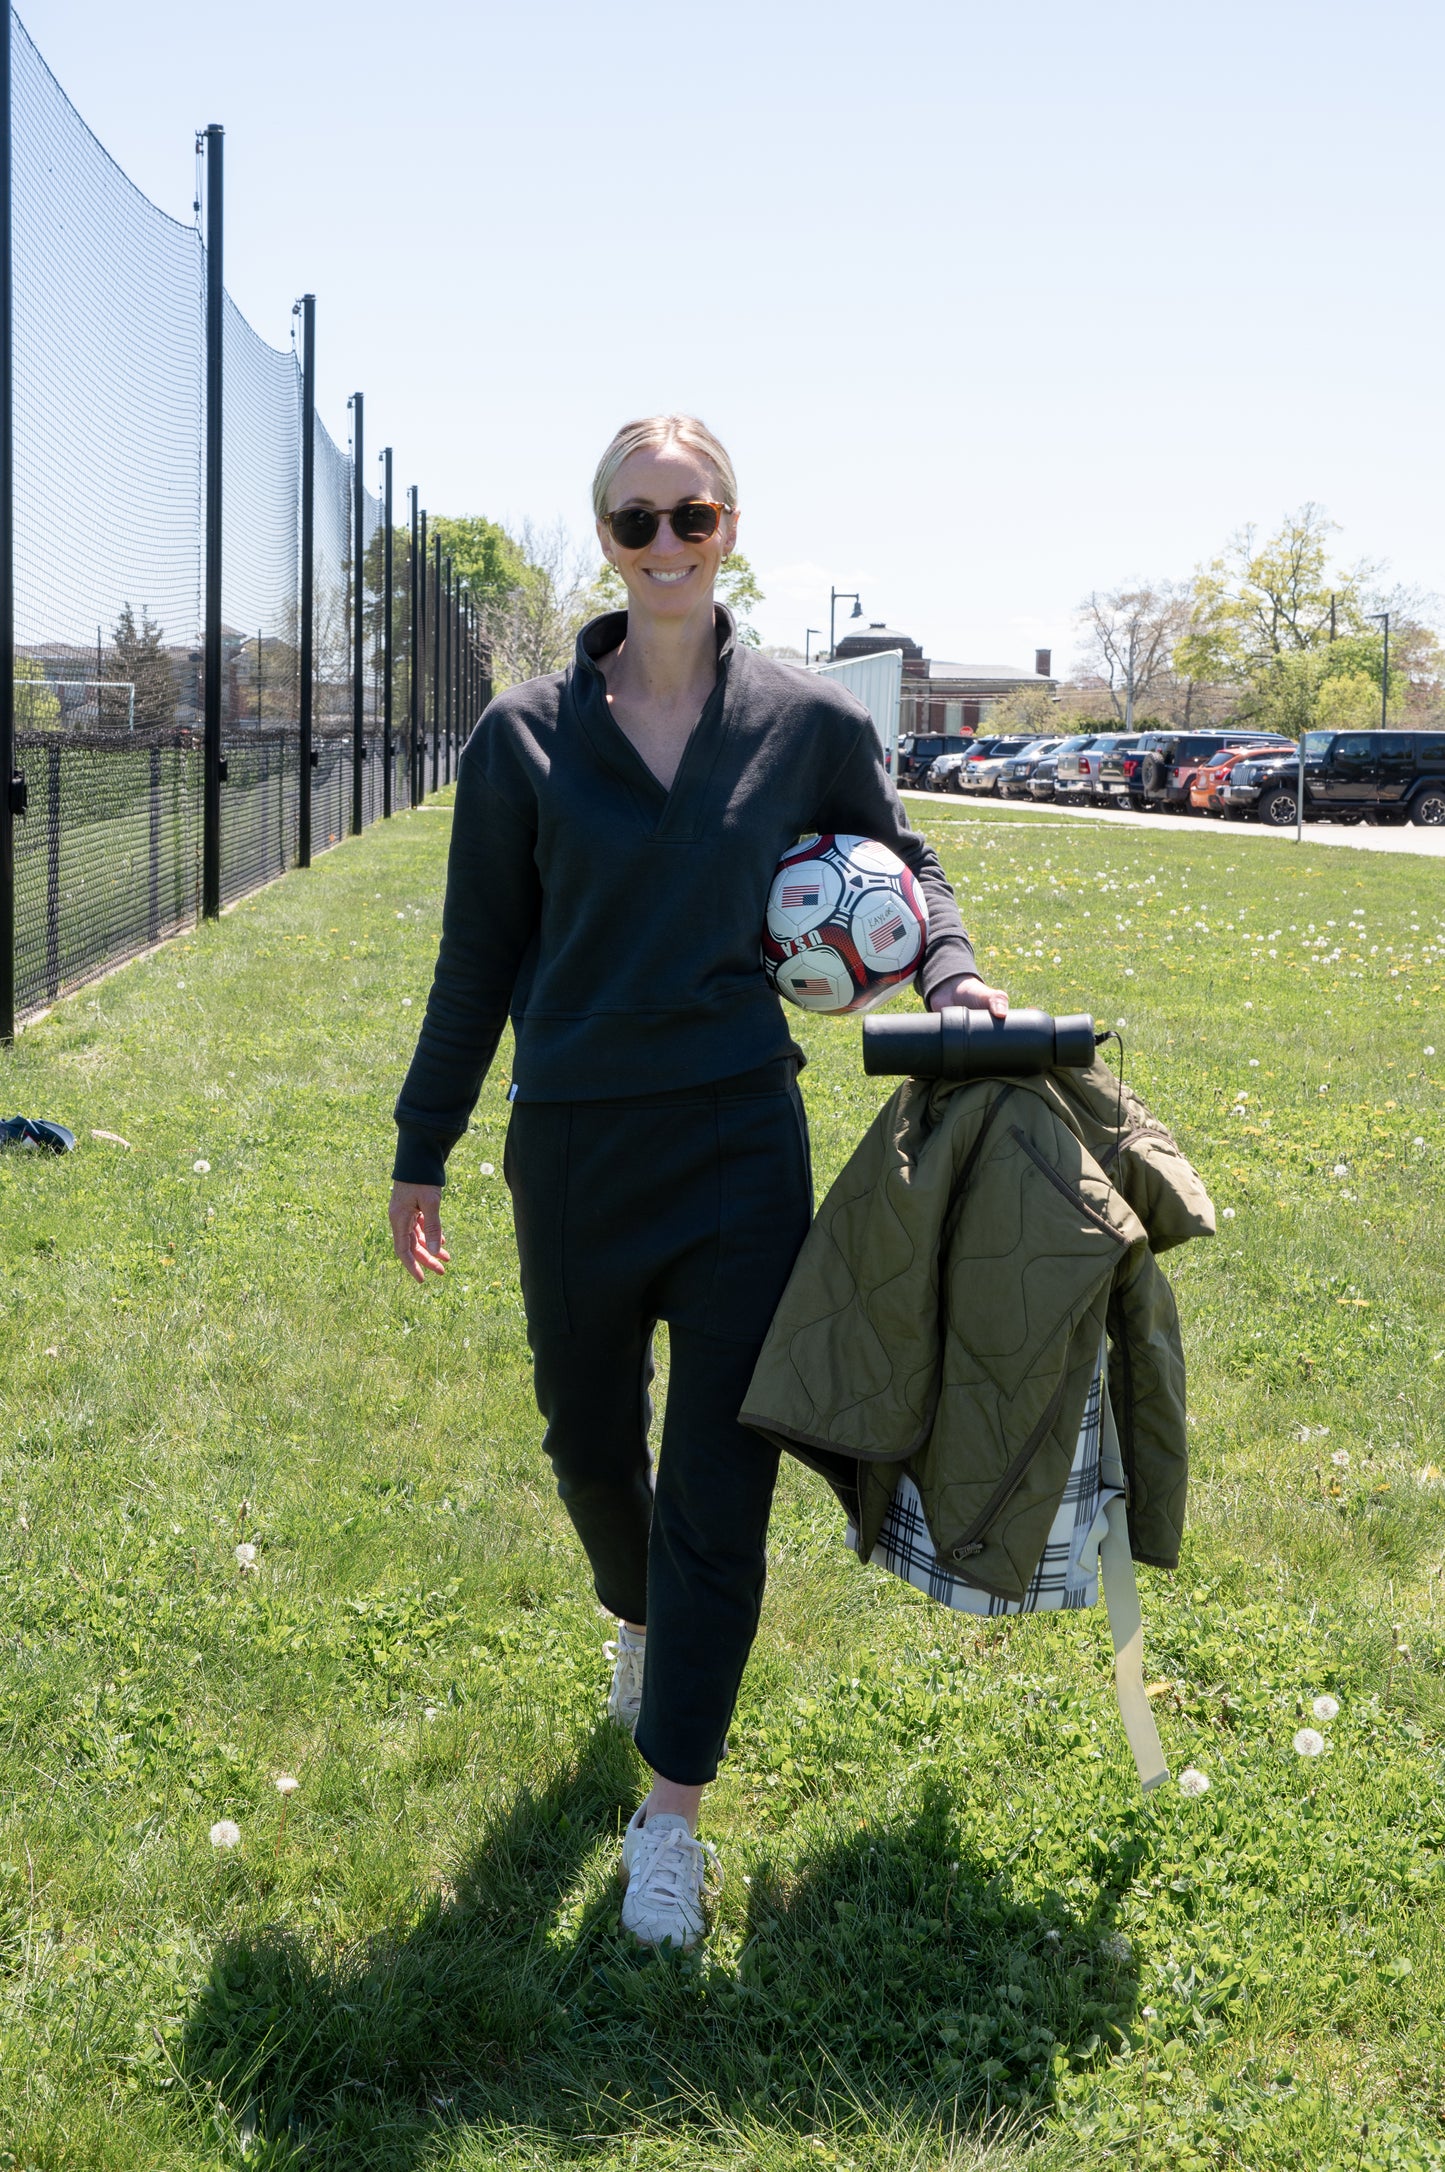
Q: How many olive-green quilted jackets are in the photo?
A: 1